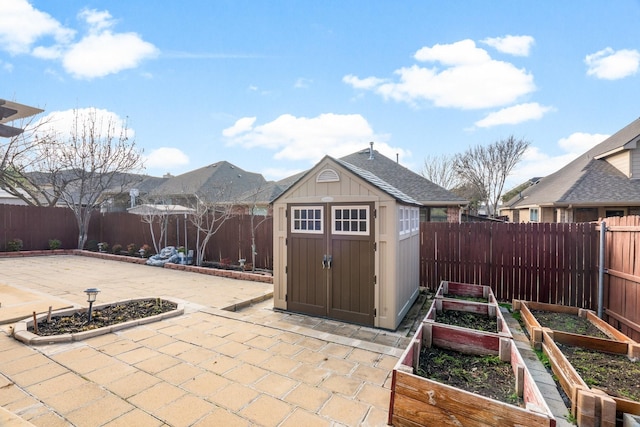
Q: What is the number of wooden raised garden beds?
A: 5